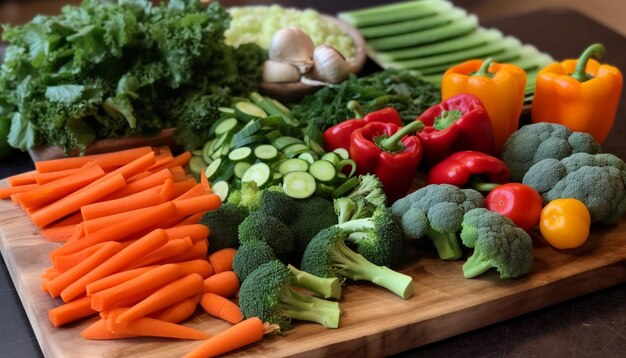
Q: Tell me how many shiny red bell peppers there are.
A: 4